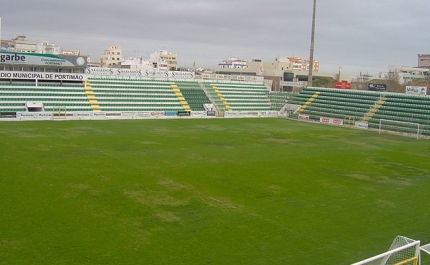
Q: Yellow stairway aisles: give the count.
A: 5